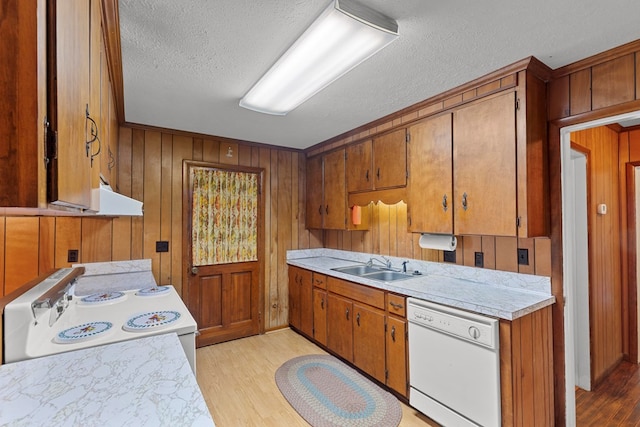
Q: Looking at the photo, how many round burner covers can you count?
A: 4